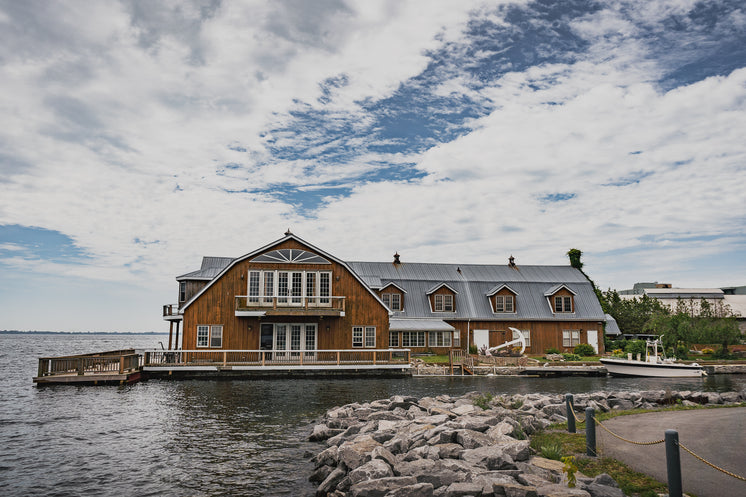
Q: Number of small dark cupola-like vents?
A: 3